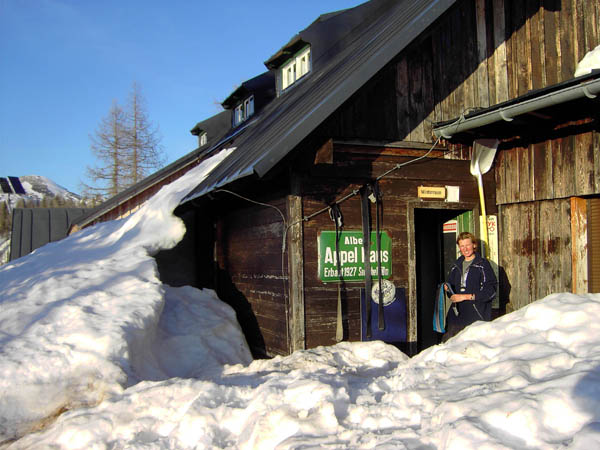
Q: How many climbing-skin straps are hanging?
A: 3